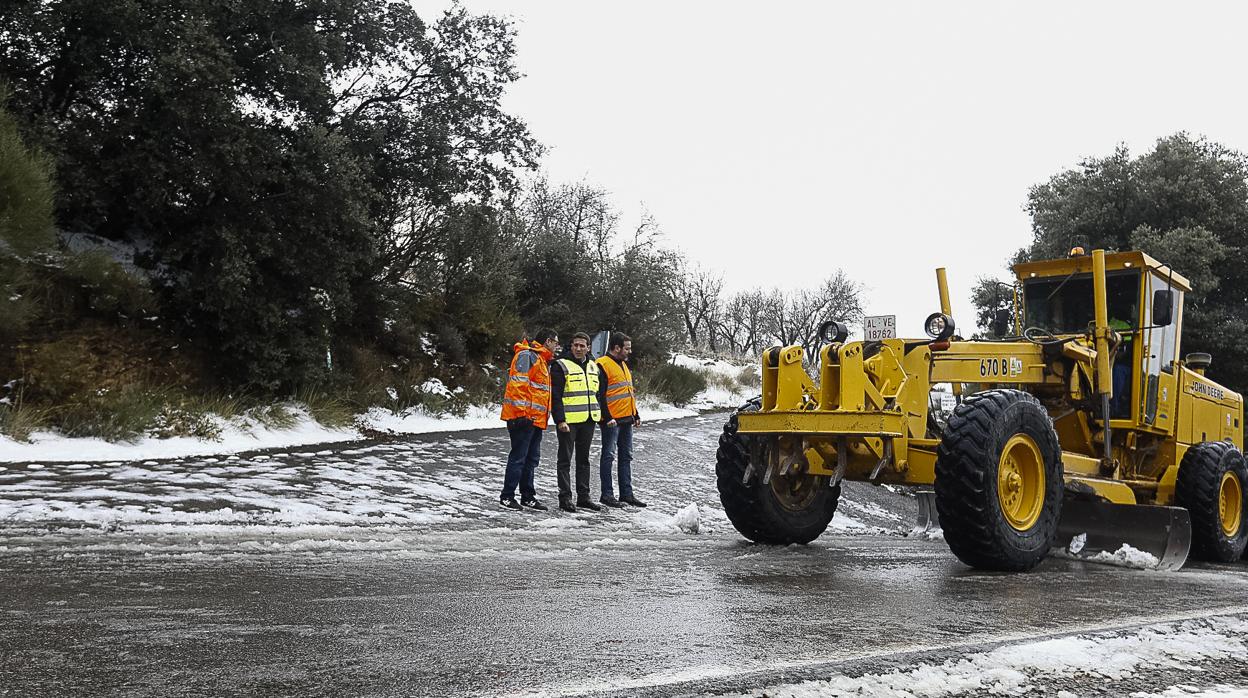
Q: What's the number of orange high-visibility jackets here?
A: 2